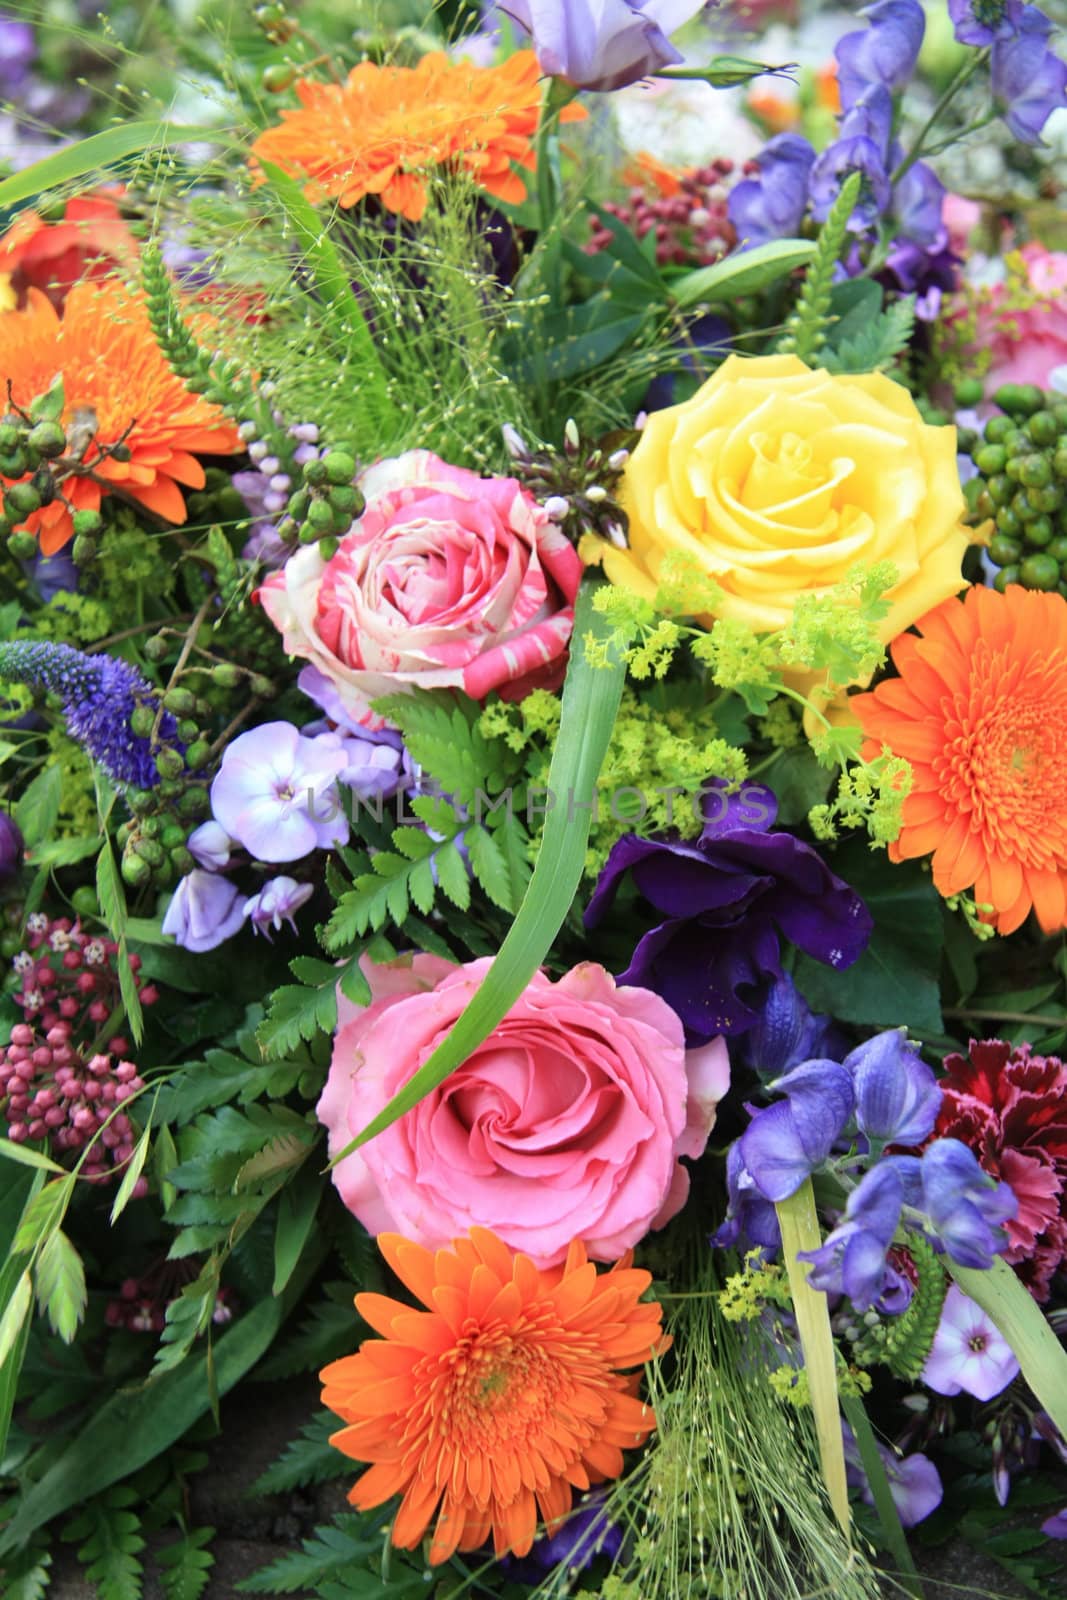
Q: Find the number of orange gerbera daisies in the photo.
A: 4